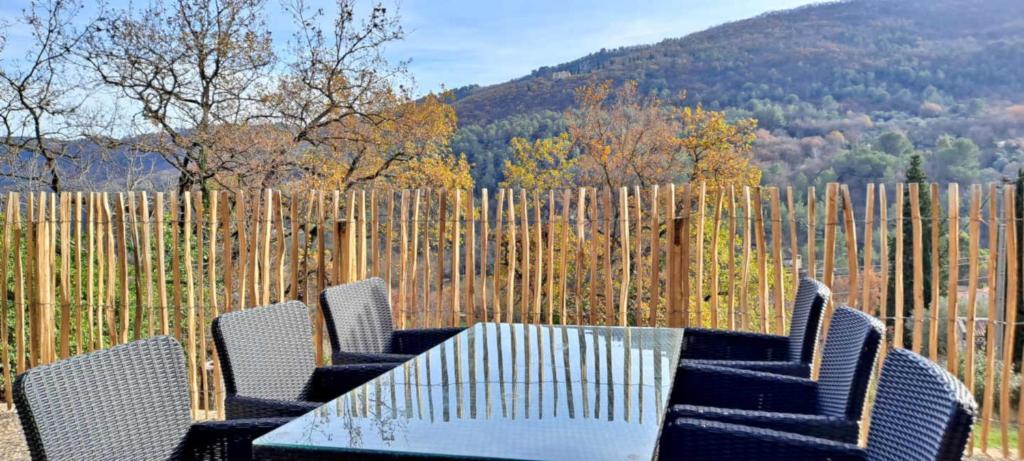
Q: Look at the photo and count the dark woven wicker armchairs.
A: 6